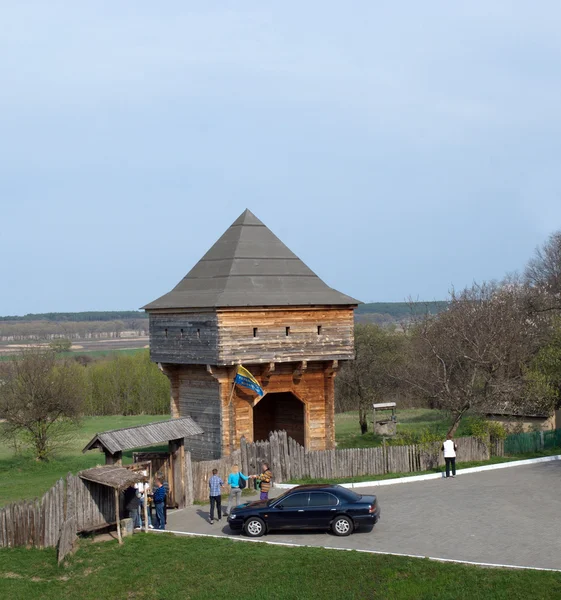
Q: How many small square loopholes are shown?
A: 6